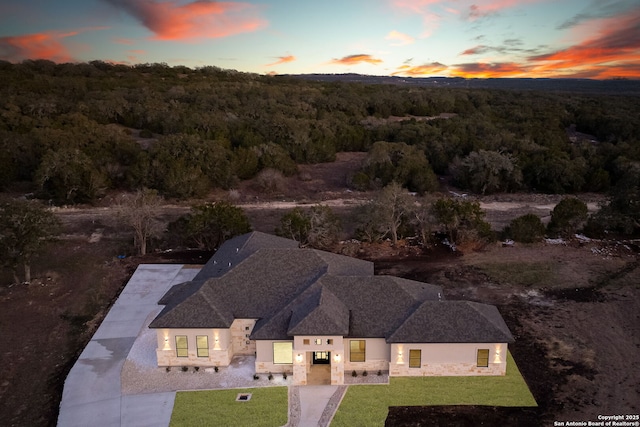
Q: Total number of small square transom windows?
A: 3